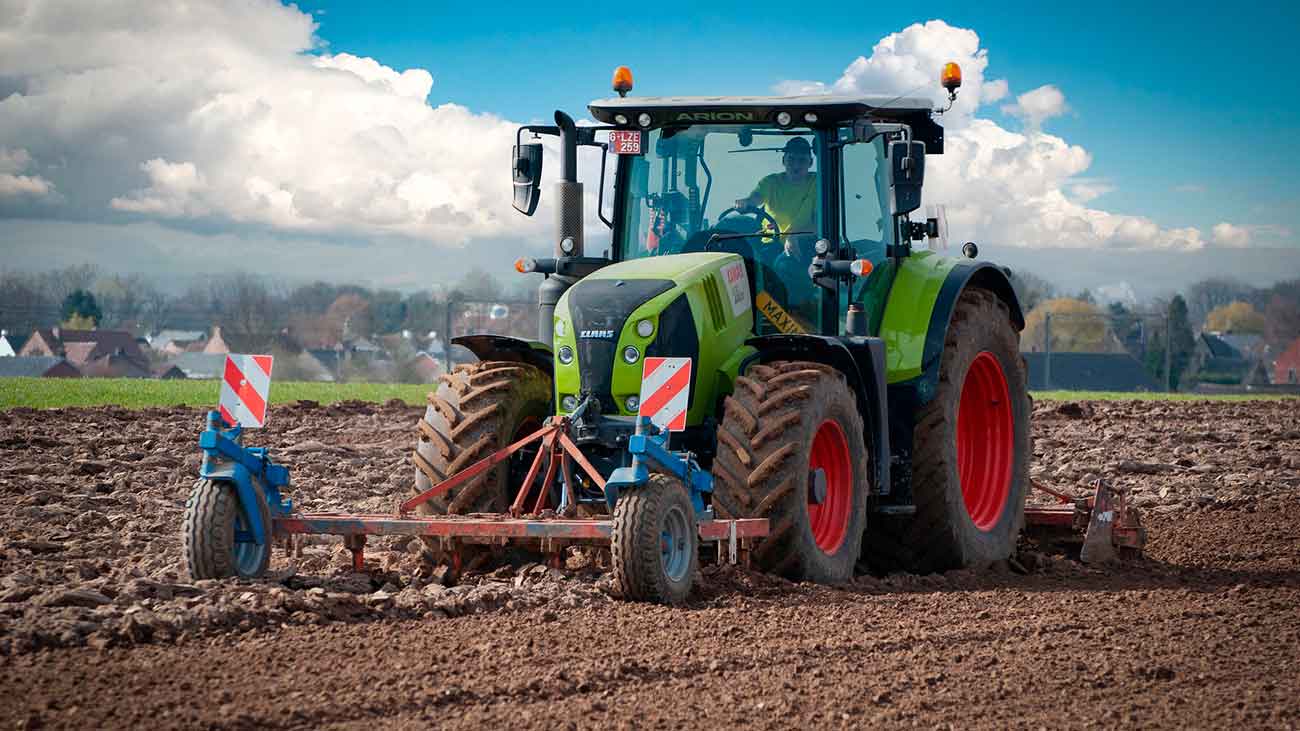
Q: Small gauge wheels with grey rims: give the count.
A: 2